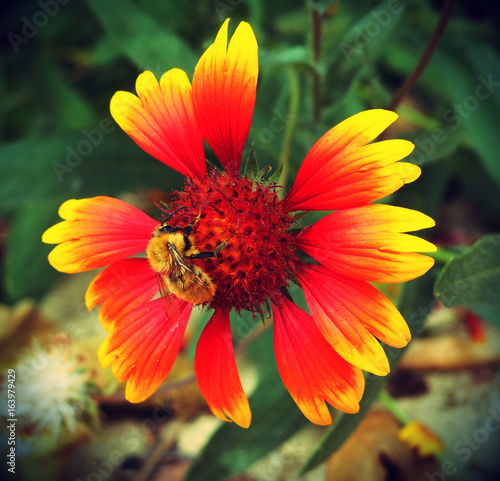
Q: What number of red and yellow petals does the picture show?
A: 10